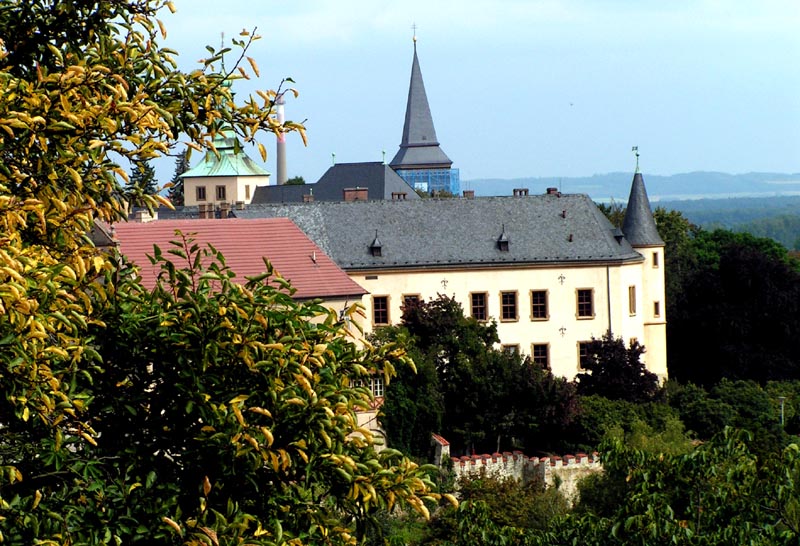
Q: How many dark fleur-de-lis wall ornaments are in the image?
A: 3